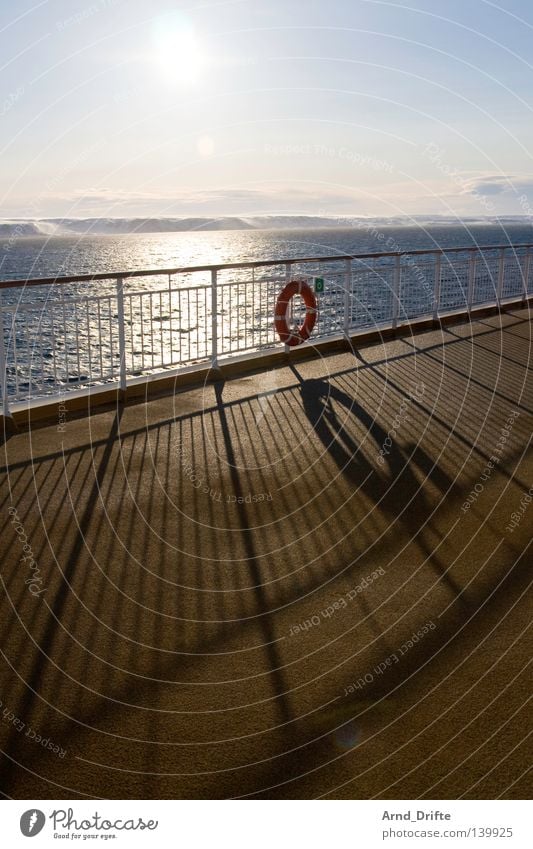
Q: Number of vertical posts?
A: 10